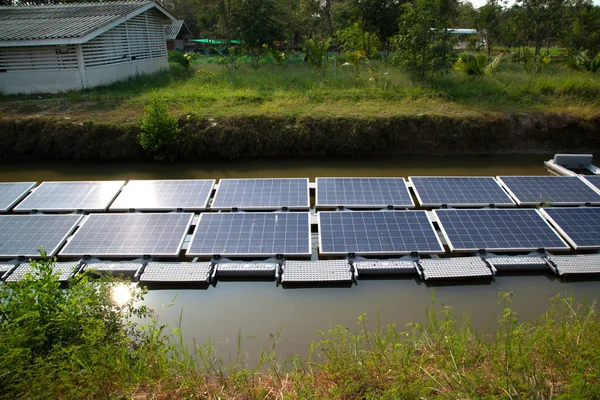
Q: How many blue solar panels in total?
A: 14